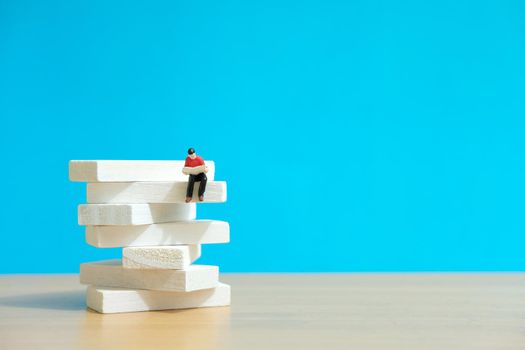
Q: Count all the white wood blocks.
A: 7